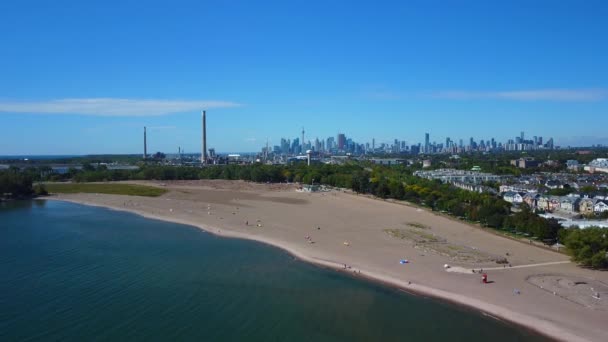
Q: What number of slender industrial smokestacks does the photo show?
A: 2